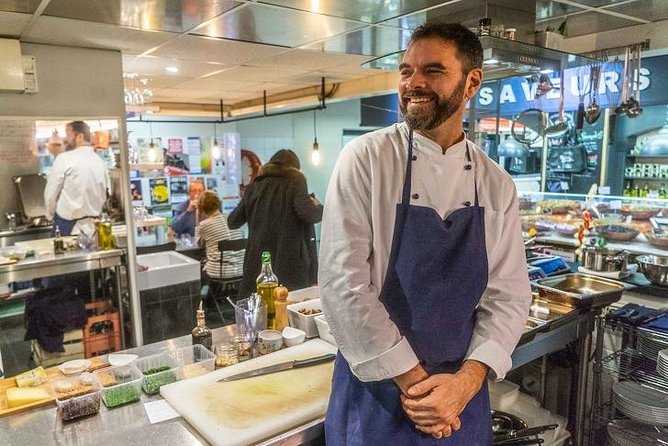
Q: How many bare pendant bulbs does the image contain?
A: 3